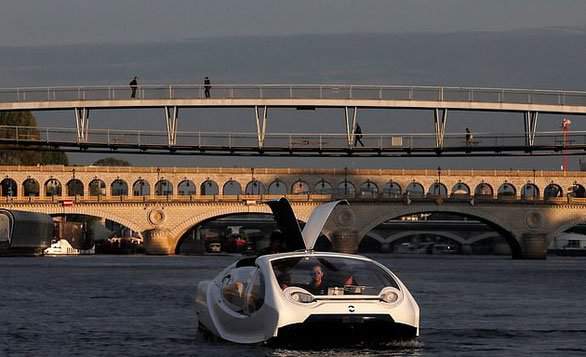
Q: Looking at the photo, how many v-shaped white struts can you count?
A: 6